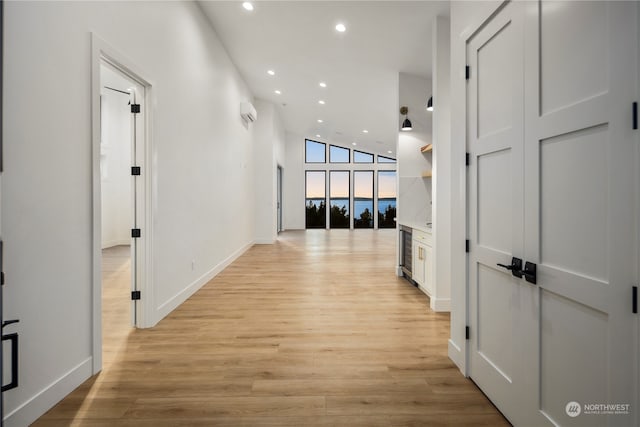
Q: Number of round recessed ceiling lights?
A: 11